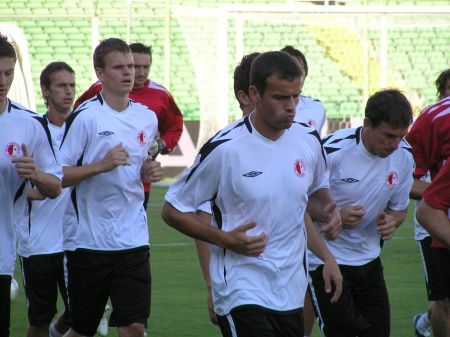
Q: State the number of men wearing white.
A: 7